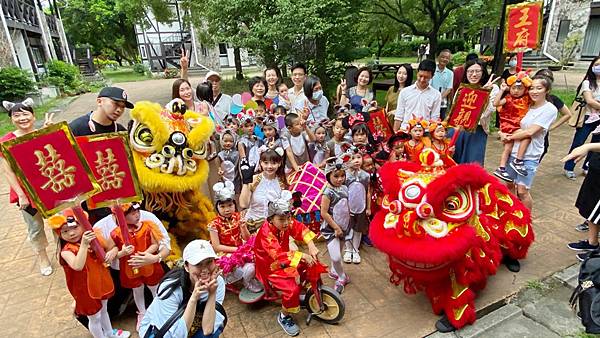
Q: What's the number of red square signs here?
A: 5